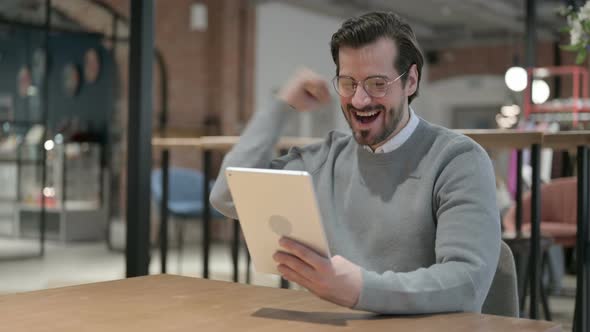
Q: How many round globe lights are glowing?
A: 2